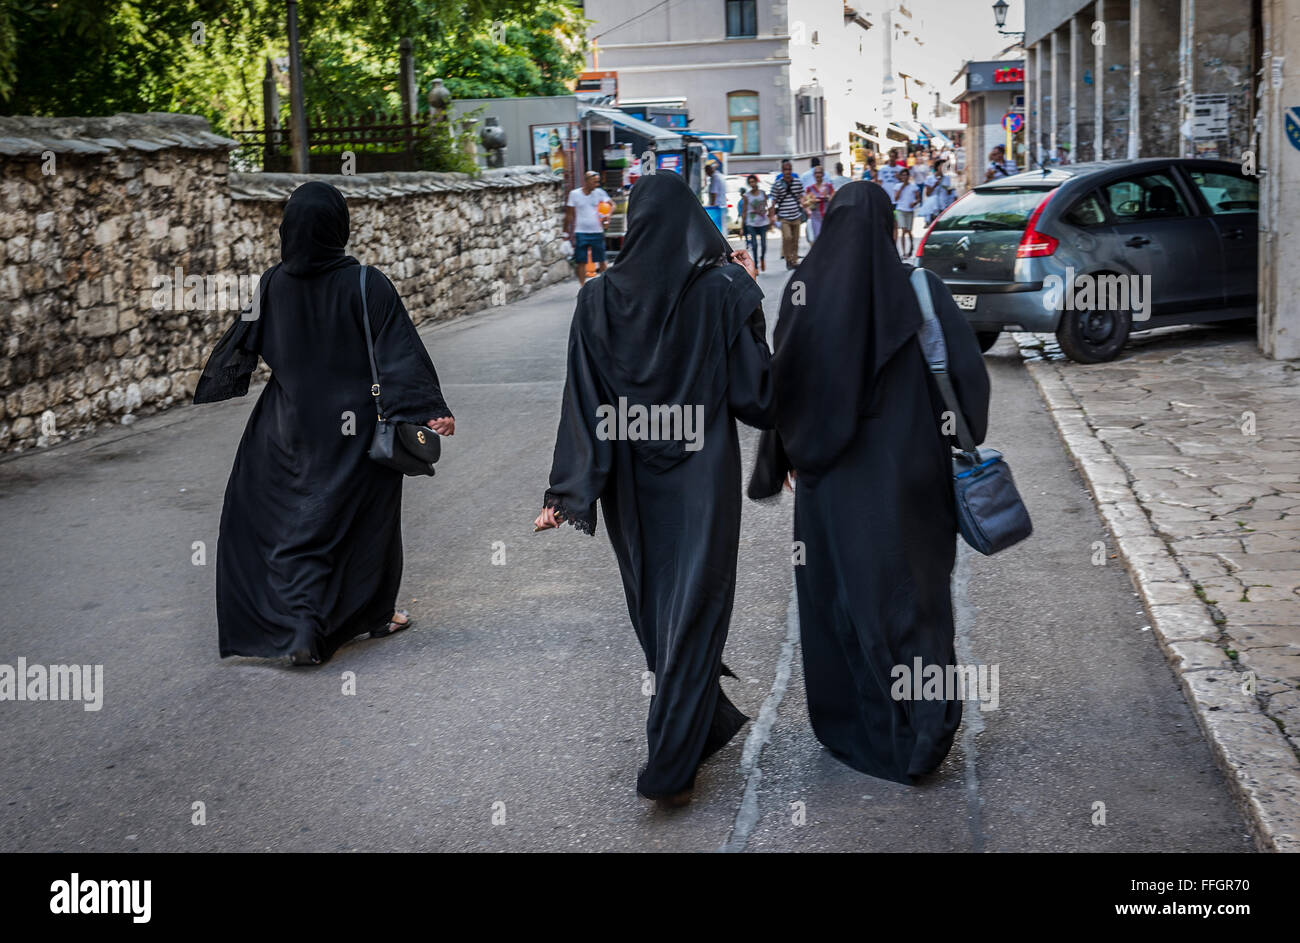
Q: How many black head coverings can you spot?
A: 3